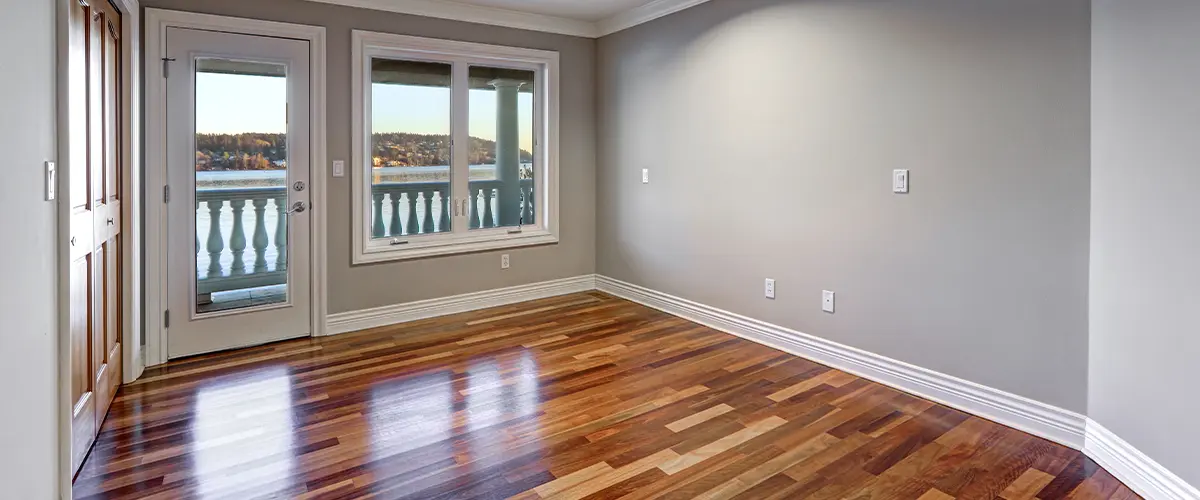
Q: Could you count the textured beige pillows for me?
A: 0